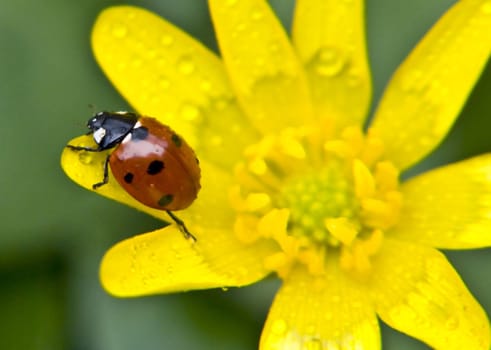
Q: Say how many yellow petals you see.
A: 9